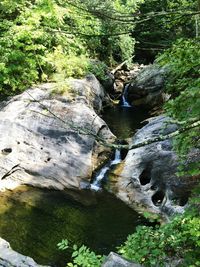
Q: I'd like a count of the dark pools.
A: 2